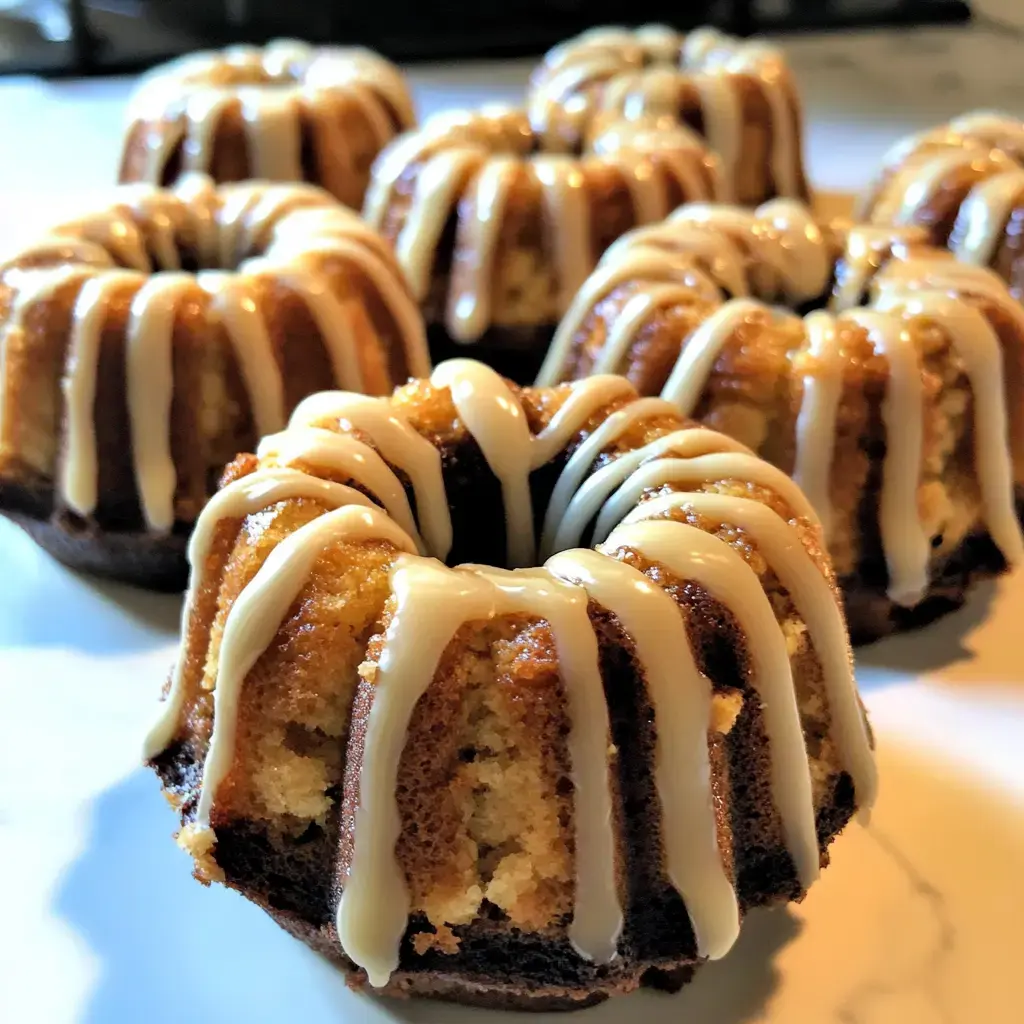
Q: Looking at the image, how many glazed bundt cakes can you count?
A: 7